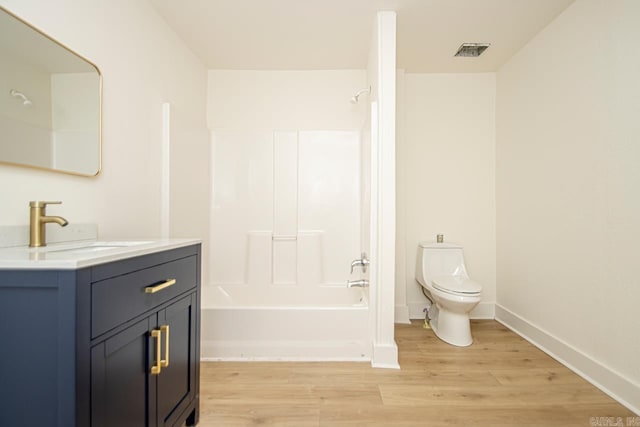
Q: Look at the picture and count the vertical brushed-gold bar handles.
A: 2